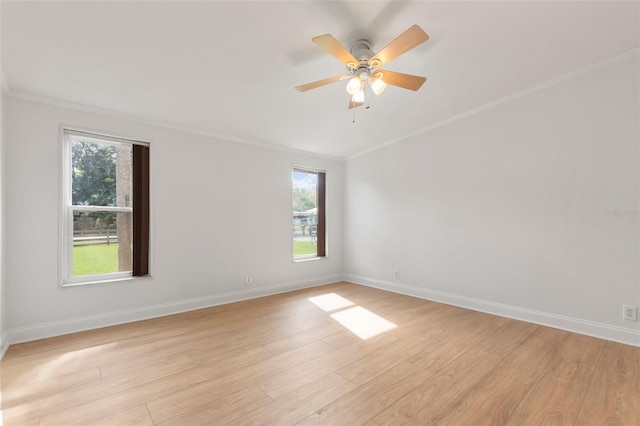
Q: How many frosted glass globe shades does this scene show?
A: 3